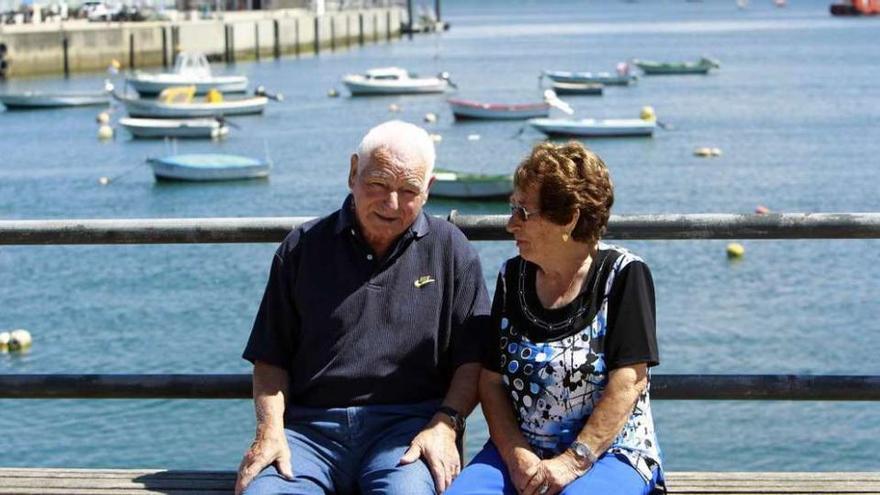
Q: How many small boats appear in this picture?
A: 12